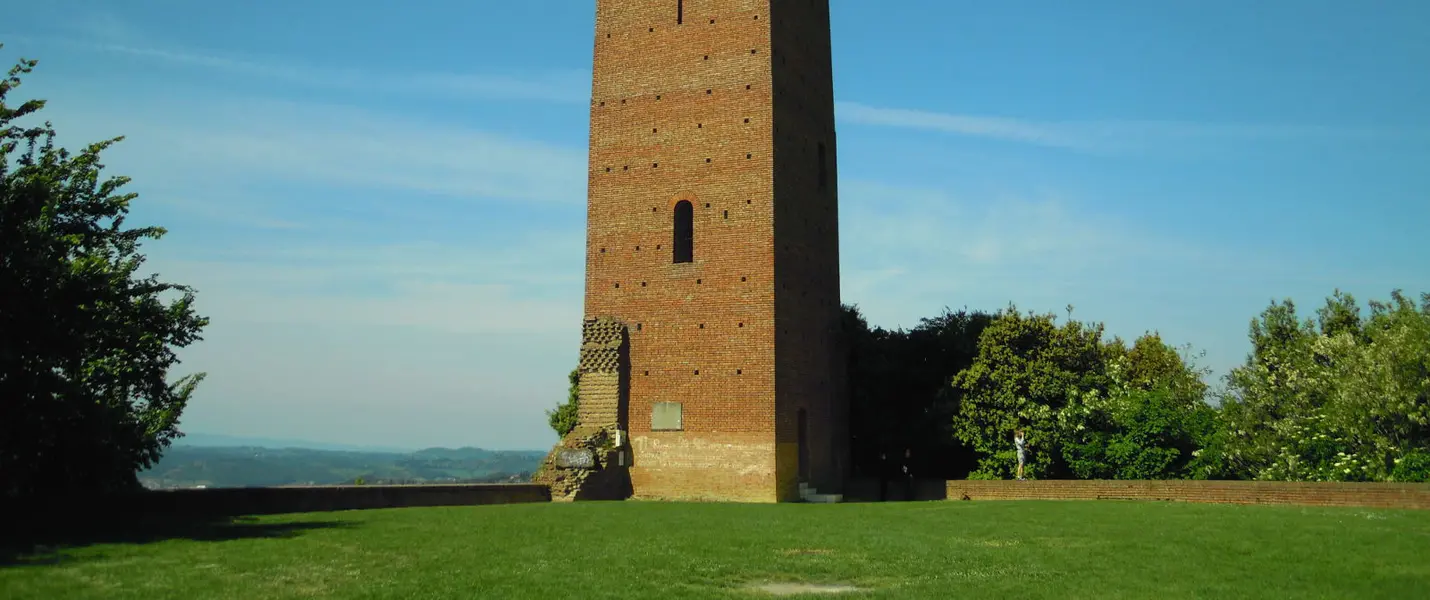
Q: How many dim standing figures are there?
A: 2